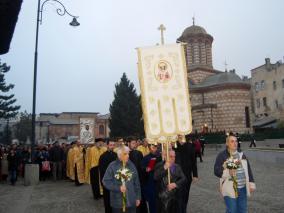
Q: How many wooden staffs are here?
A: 2